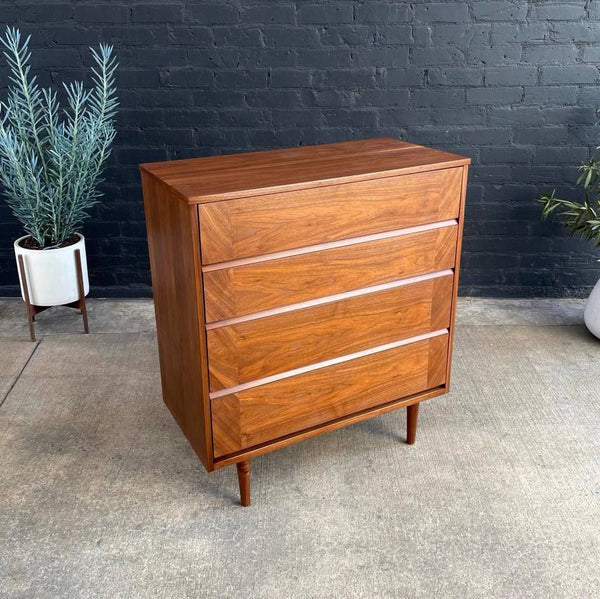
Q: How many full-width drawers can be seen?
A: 4